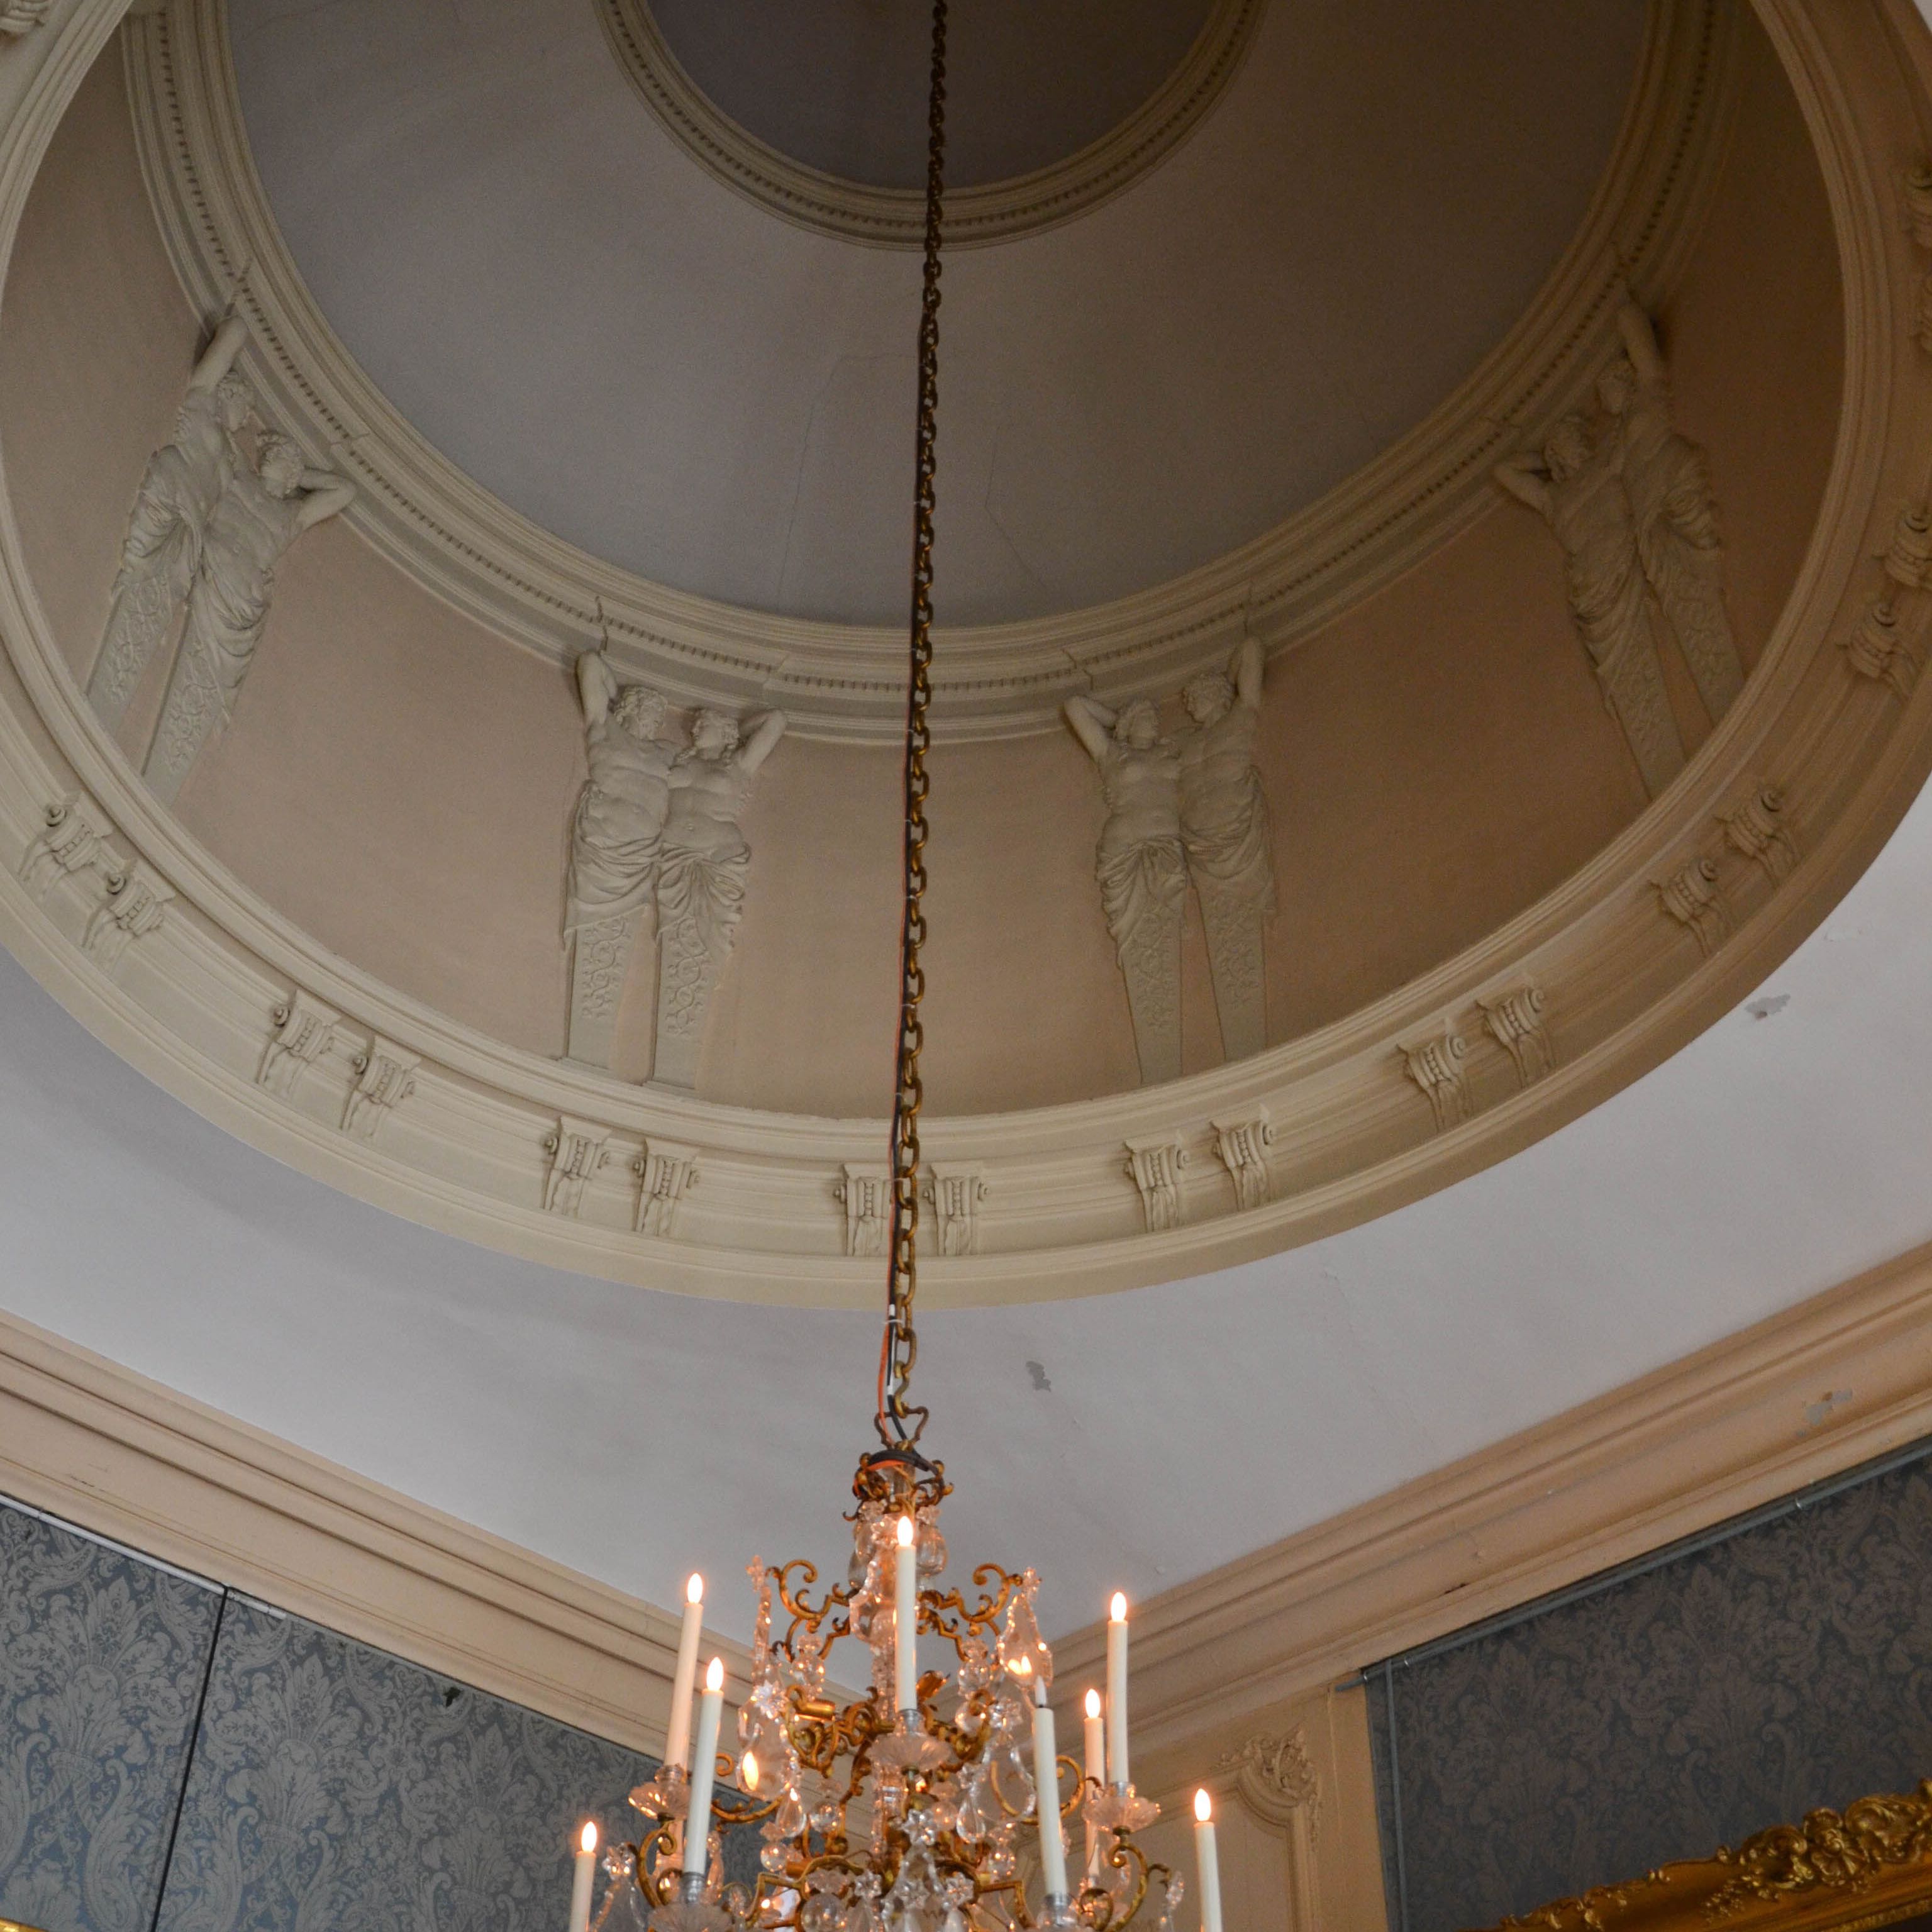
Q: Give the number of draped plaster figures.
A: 8